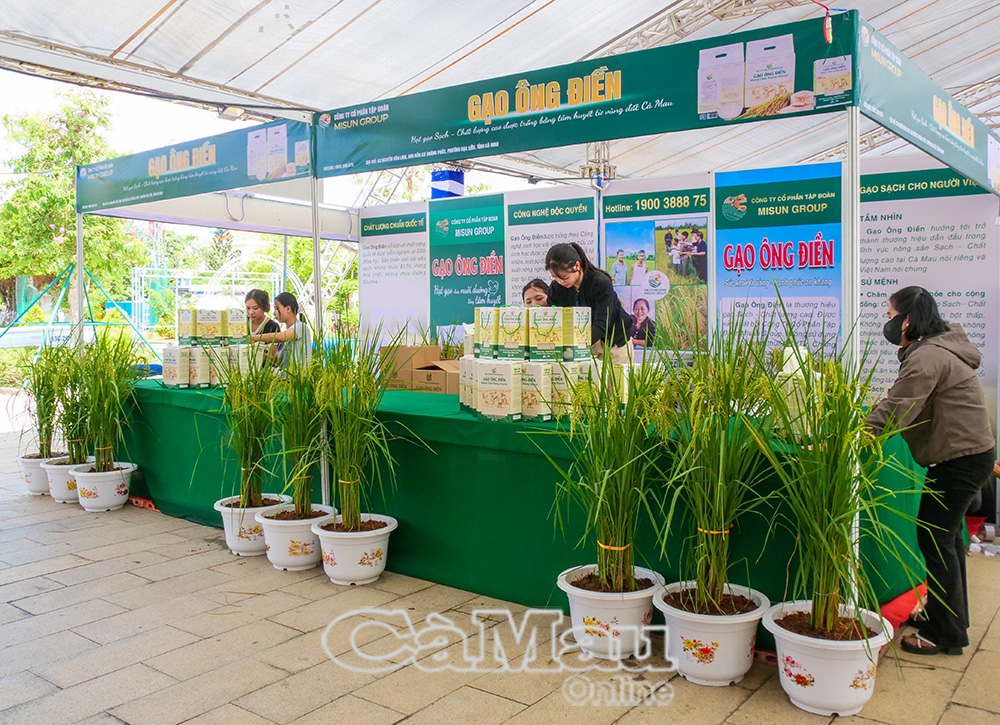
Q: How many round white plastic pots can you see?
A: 9